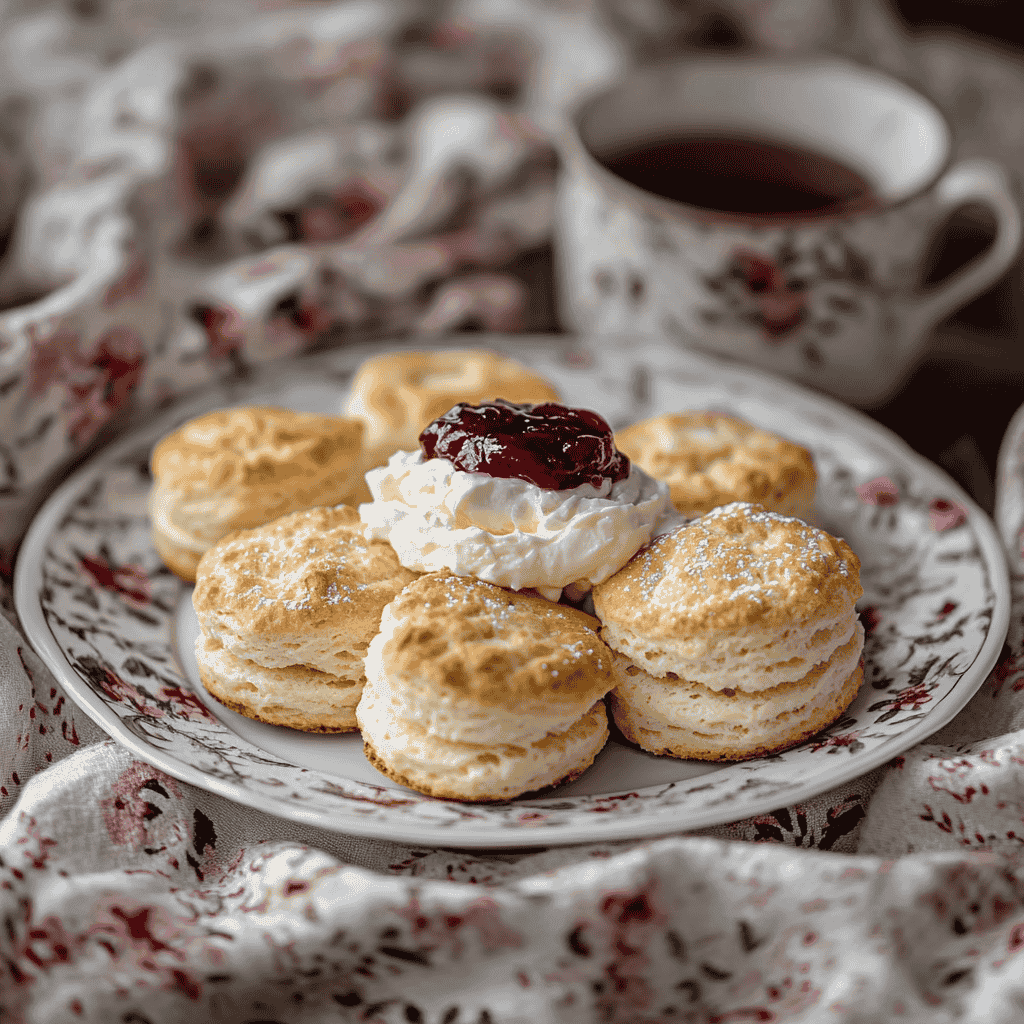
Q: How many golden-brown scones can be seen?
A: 6